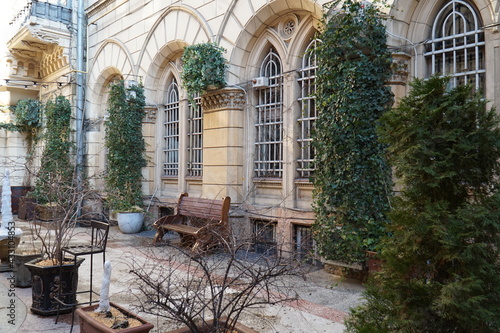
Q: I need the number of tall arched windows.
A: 5